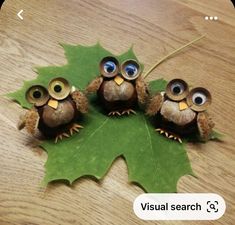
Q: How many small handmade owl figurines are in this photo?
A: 3